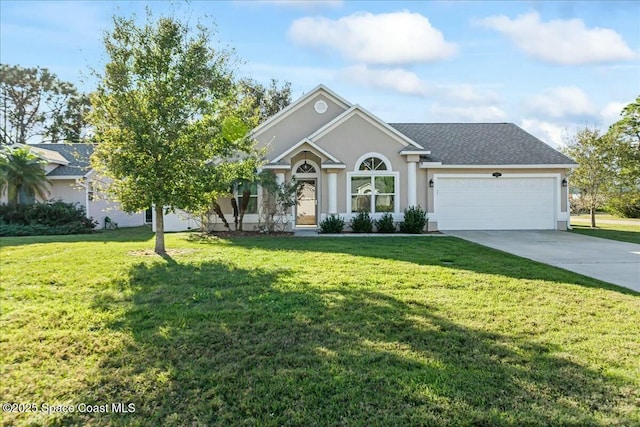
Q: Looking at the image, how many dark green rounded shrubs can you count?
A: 4